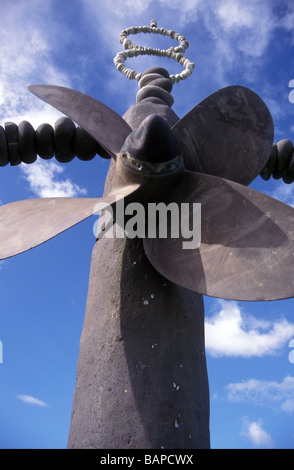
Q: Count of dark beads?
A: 10